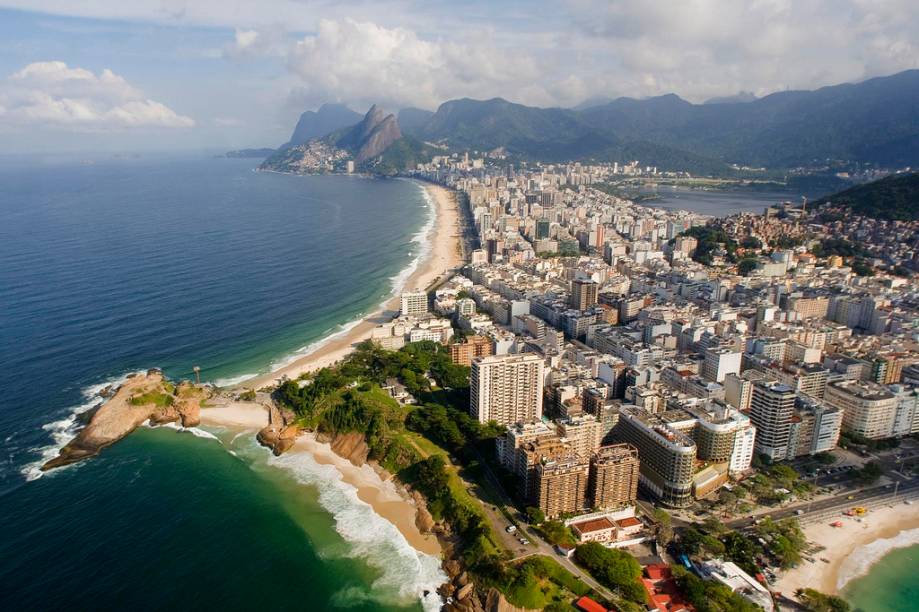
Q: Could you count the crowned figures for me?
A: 0